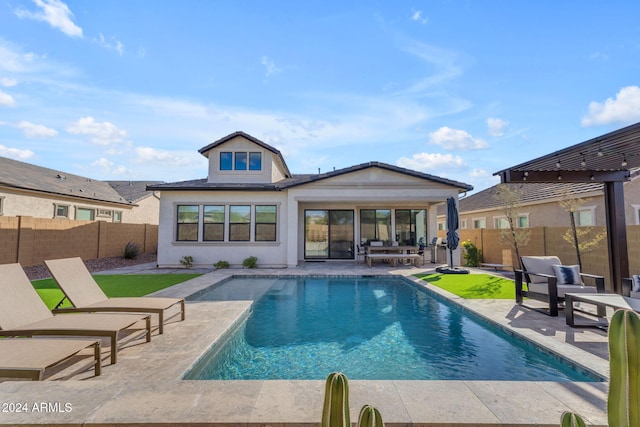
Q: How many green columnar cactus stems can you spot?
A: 4